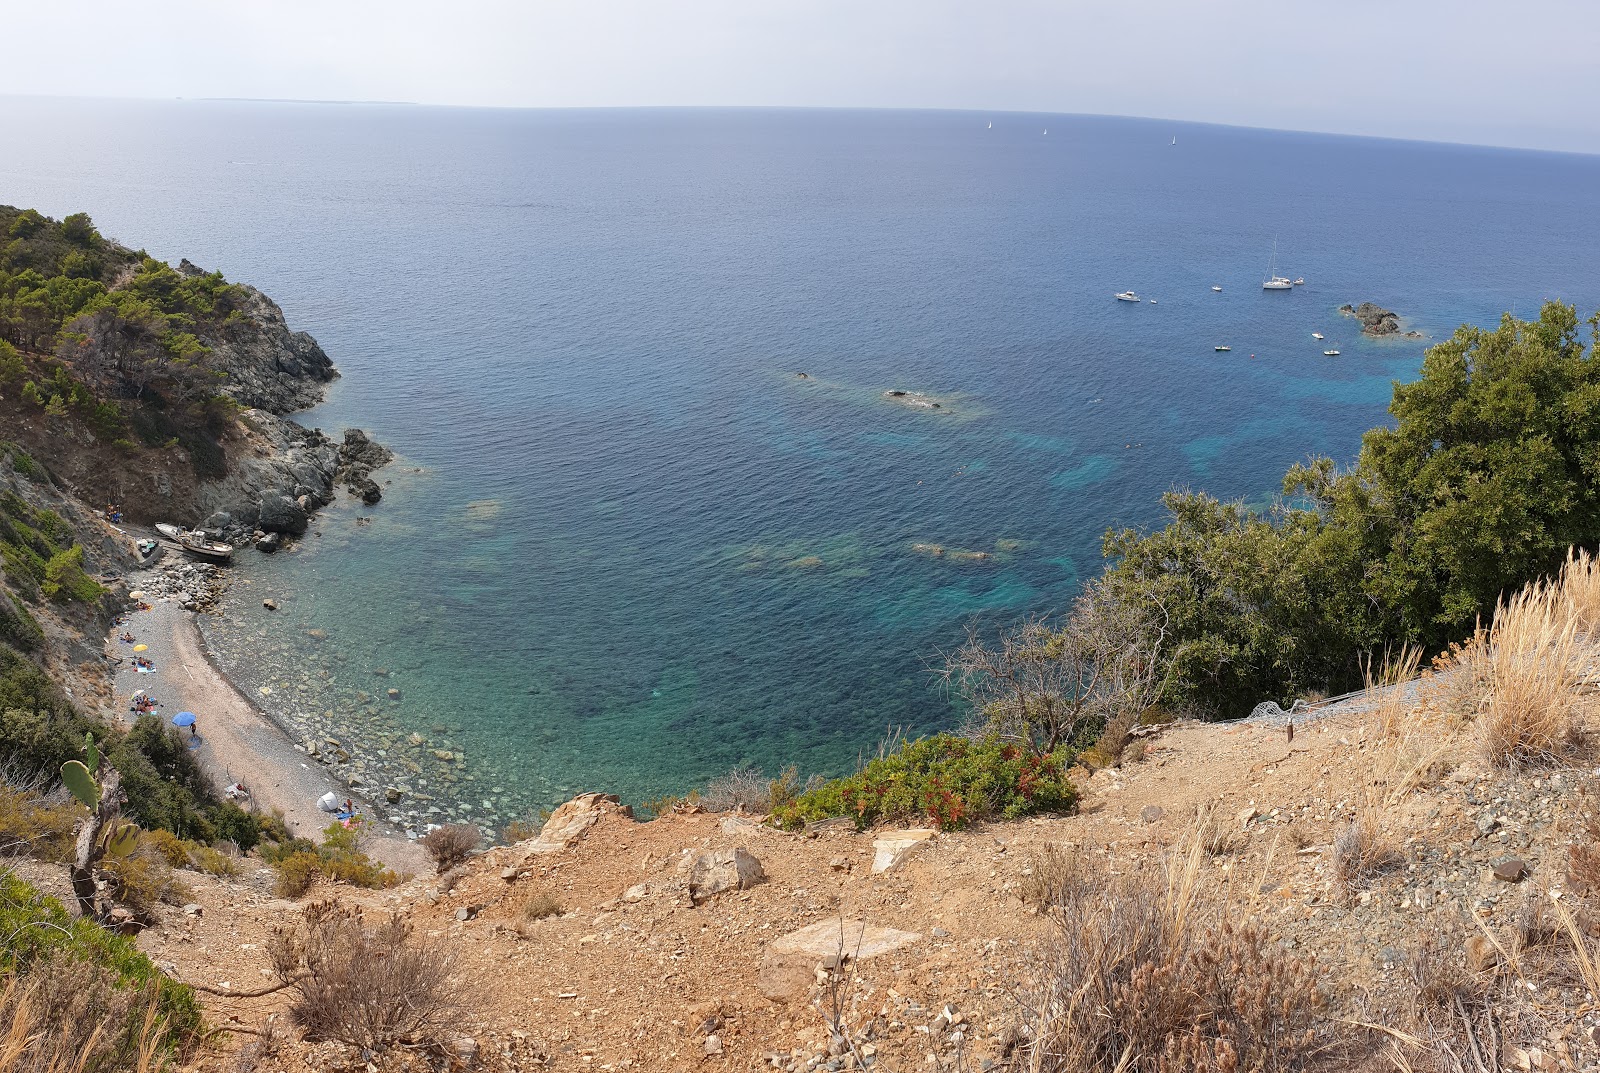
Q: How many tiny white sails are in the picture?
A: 3